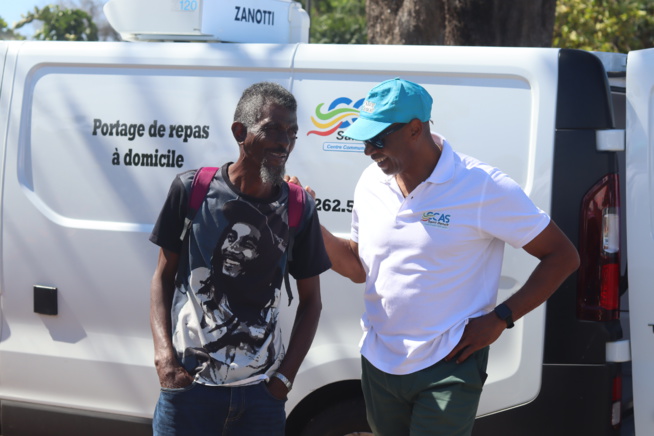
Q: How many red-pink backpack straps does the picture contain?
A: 2